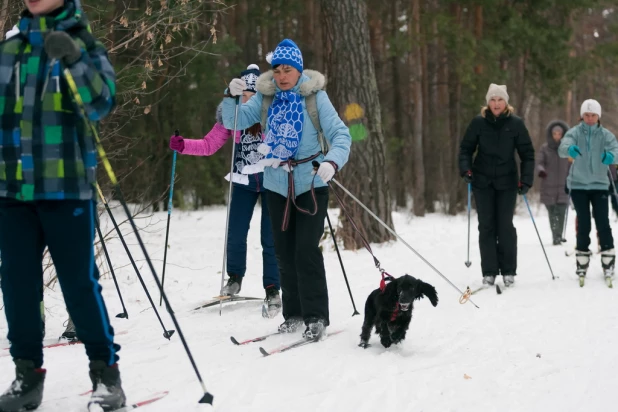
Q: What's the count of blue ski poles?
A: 3